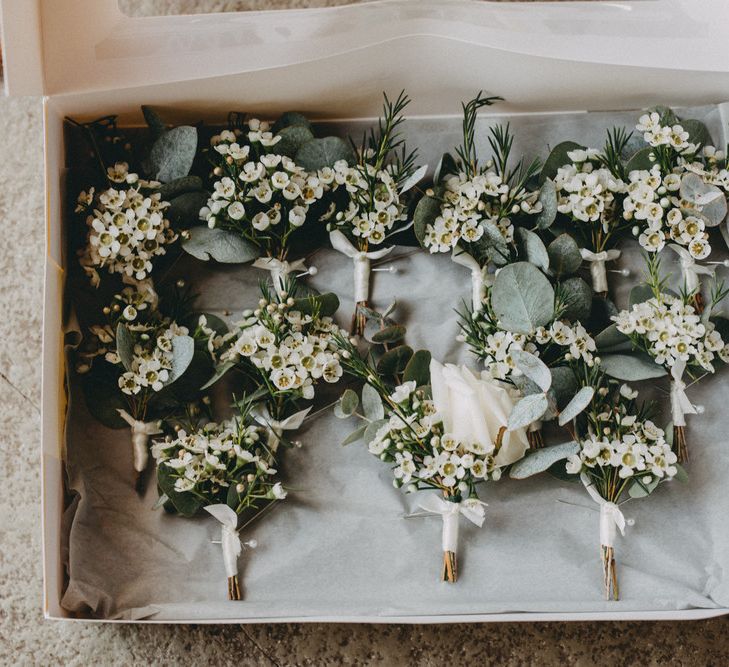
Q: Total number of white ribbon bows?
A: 11